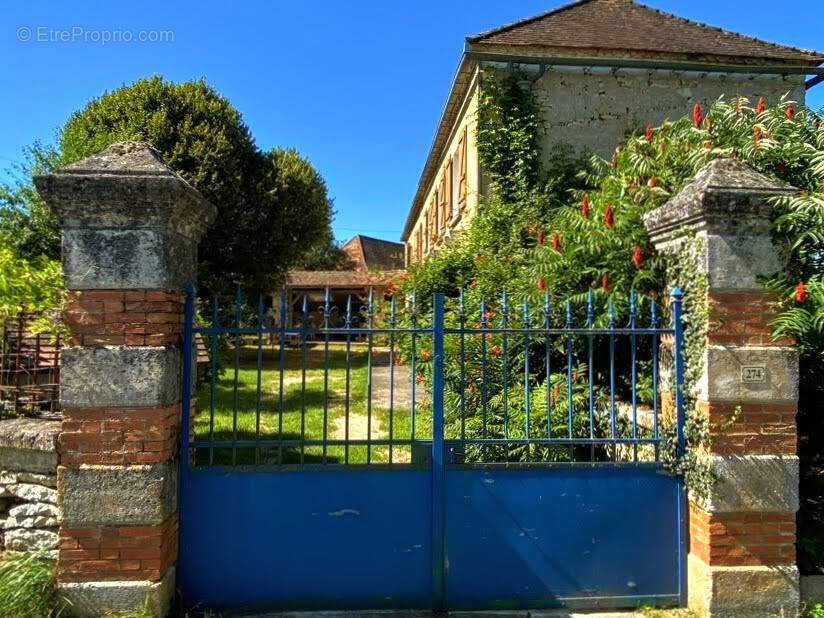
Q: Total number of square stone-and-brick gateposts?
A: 2